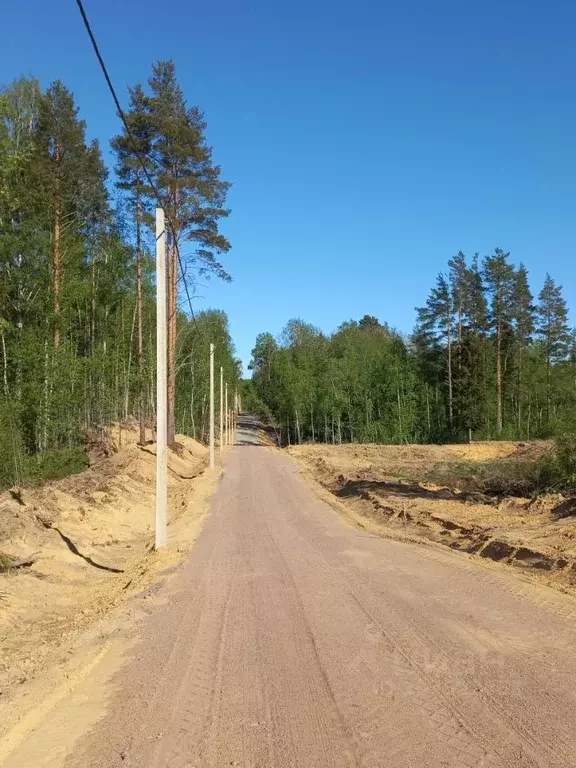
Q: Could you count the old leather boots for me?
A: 0